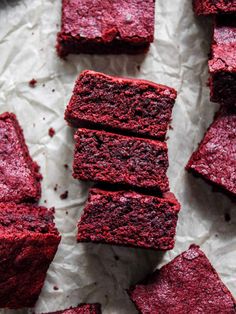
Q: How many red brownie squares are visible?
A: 11